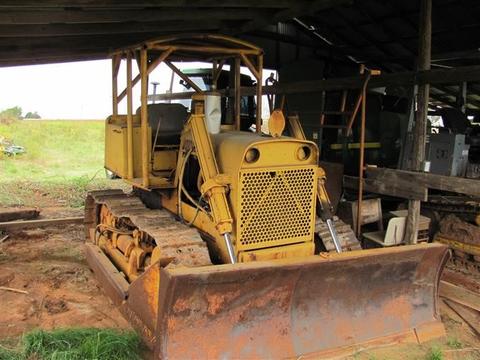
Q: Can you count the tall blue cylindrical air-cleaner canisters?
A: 0